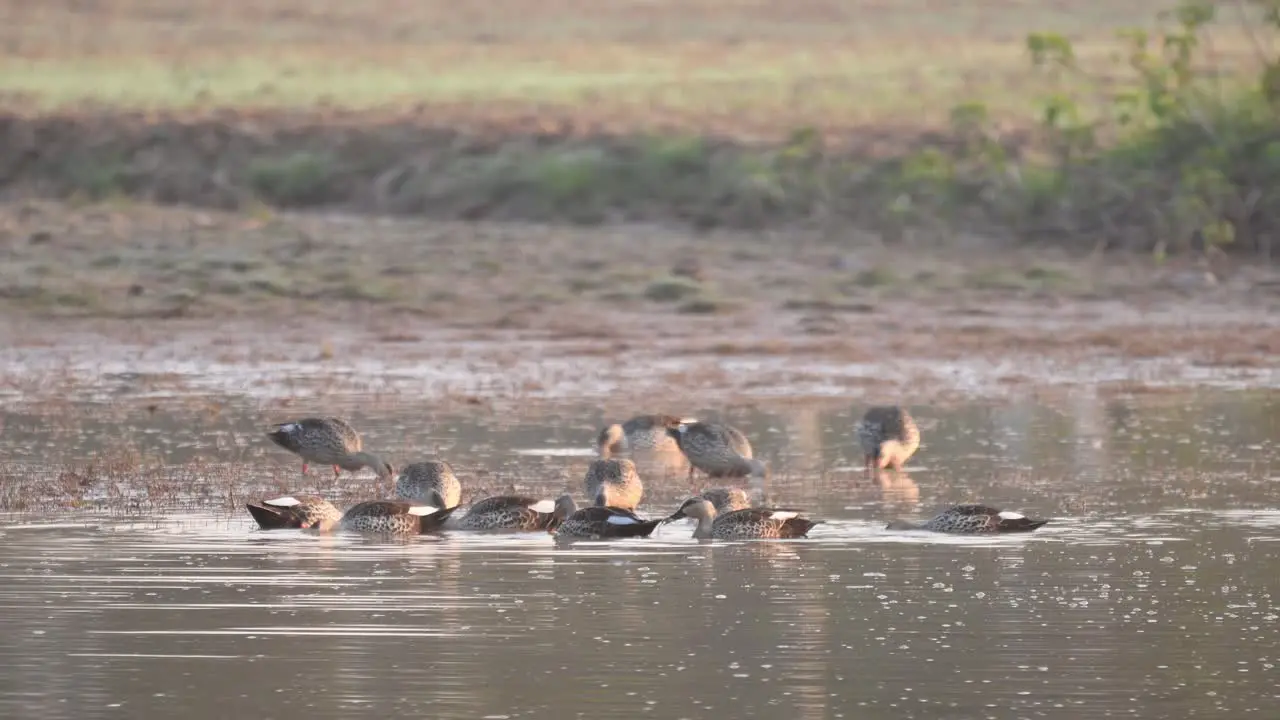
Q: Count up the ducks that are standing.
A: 3